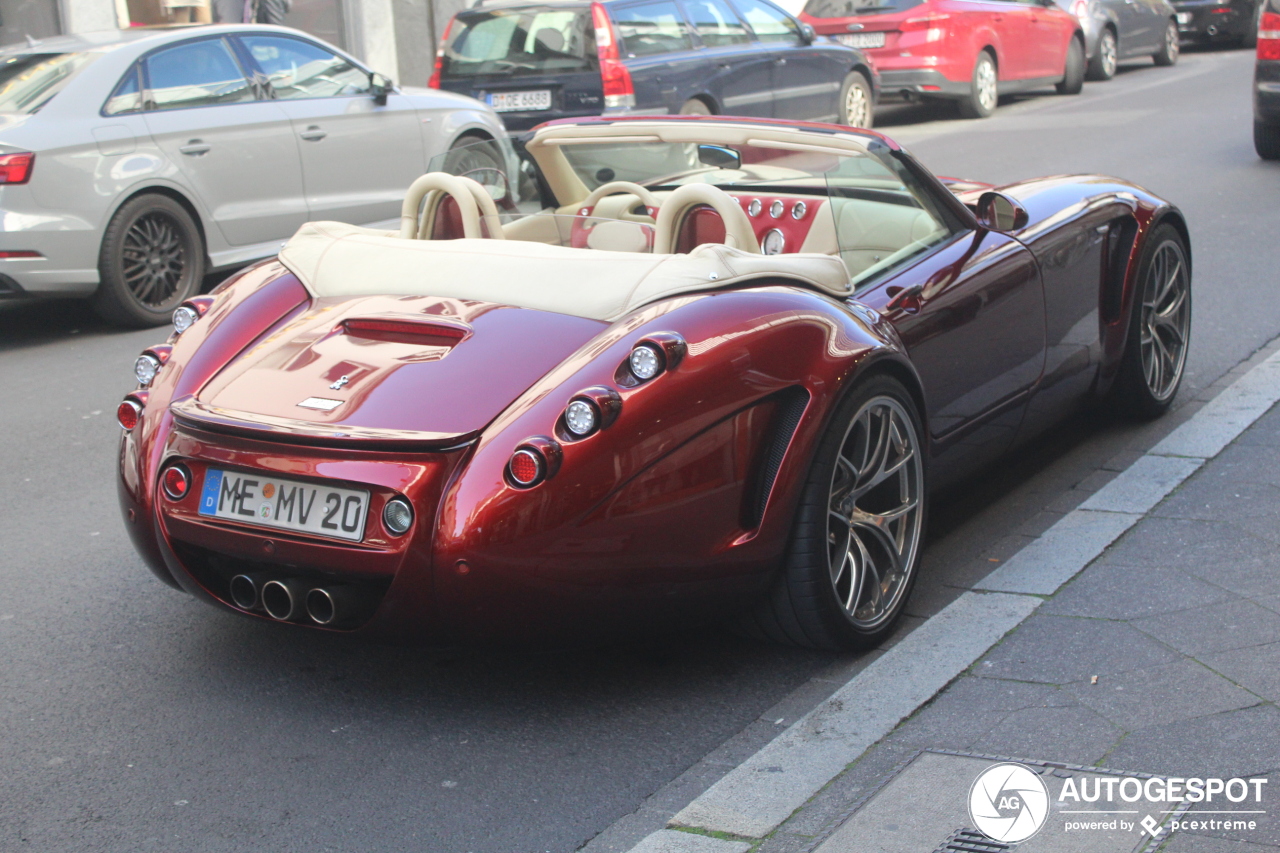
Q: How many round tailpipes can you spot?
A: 3